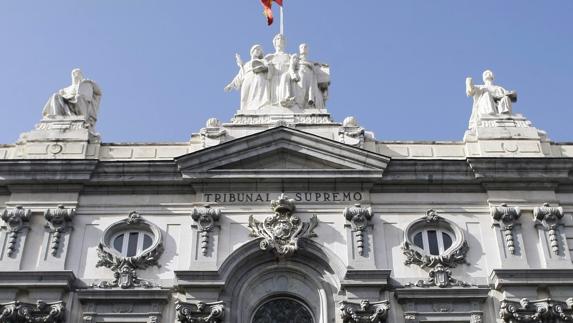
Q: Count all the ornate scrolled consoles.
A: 6